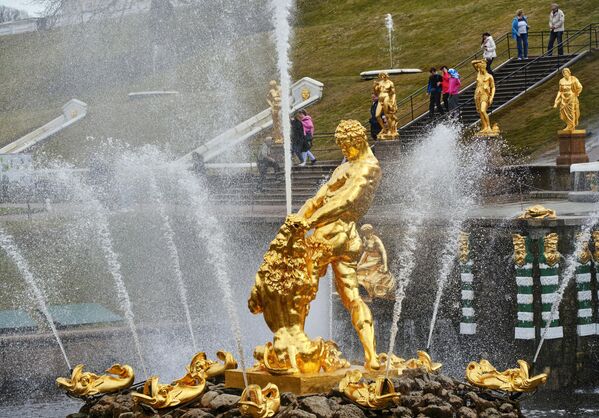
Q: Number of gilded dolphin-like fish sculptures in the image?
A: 7